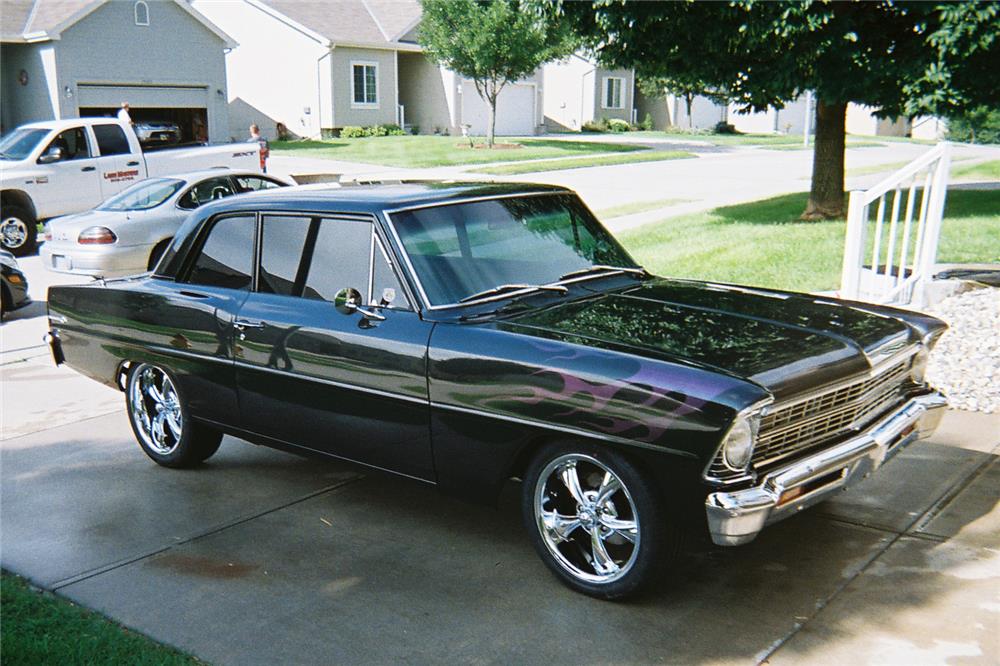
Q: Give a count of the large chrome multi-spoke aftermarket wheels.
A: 2